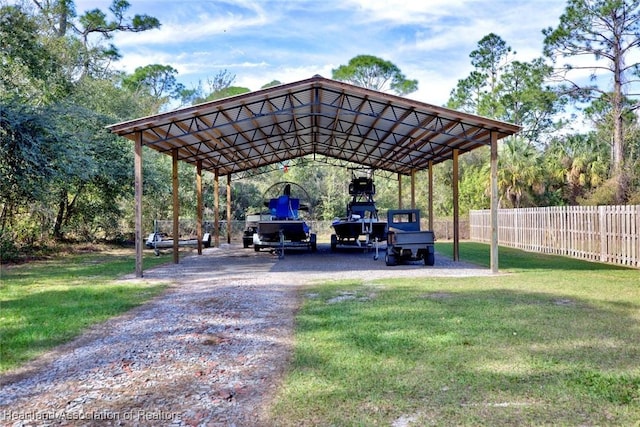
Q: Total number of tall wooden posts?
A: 10